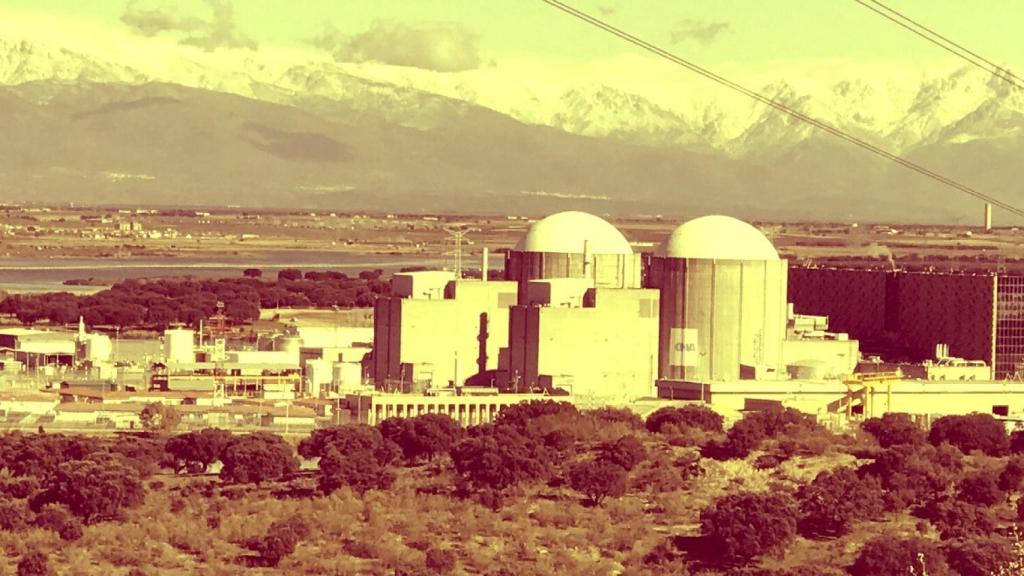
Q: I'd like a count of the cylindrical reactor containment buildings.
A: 2